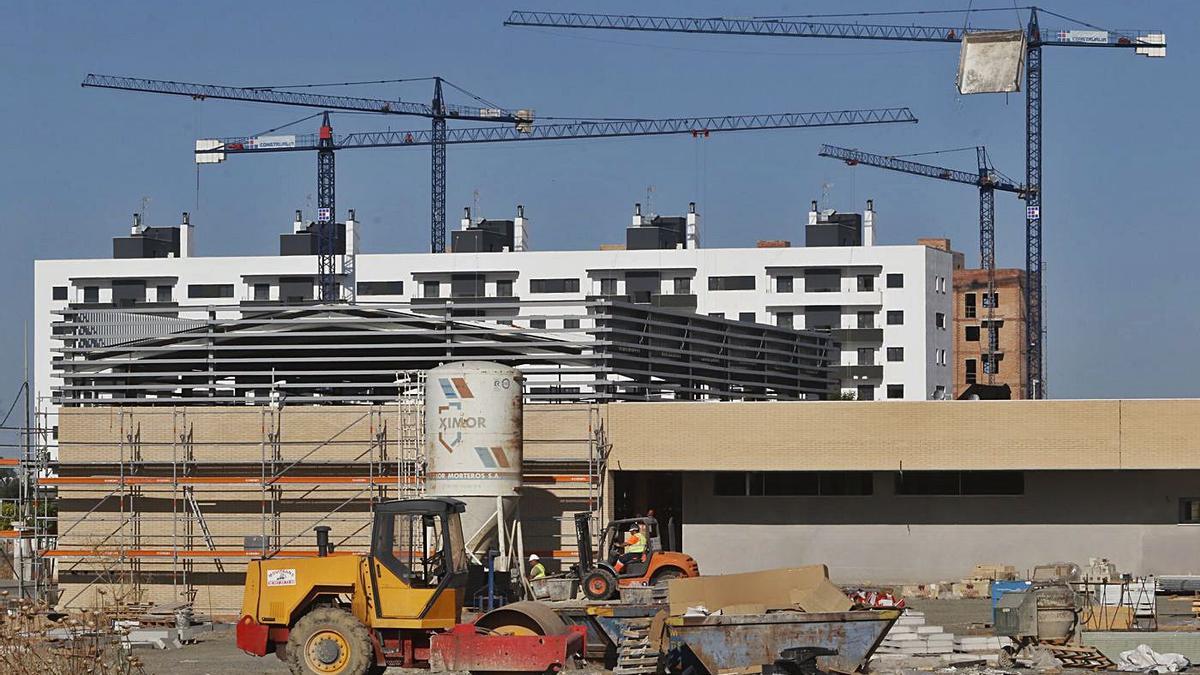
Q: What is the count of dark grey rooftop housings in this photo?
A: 5